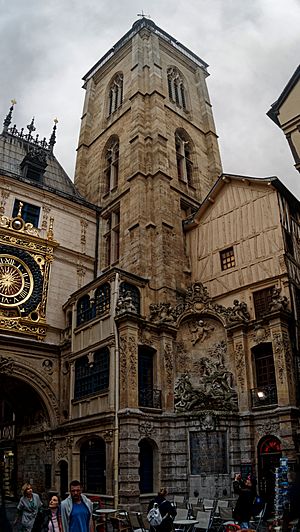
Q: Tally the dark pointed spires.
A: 3